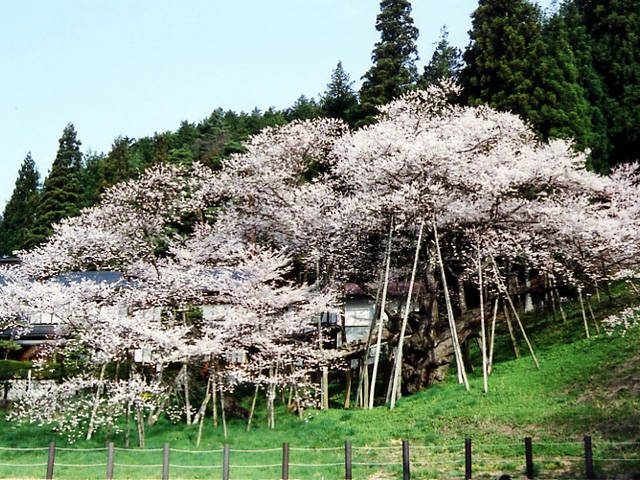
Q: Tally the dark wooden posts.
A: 10